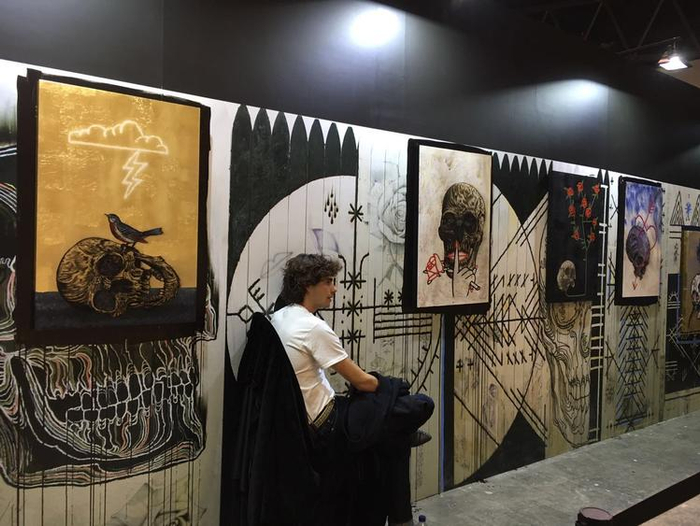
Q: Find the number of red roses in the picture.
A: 10